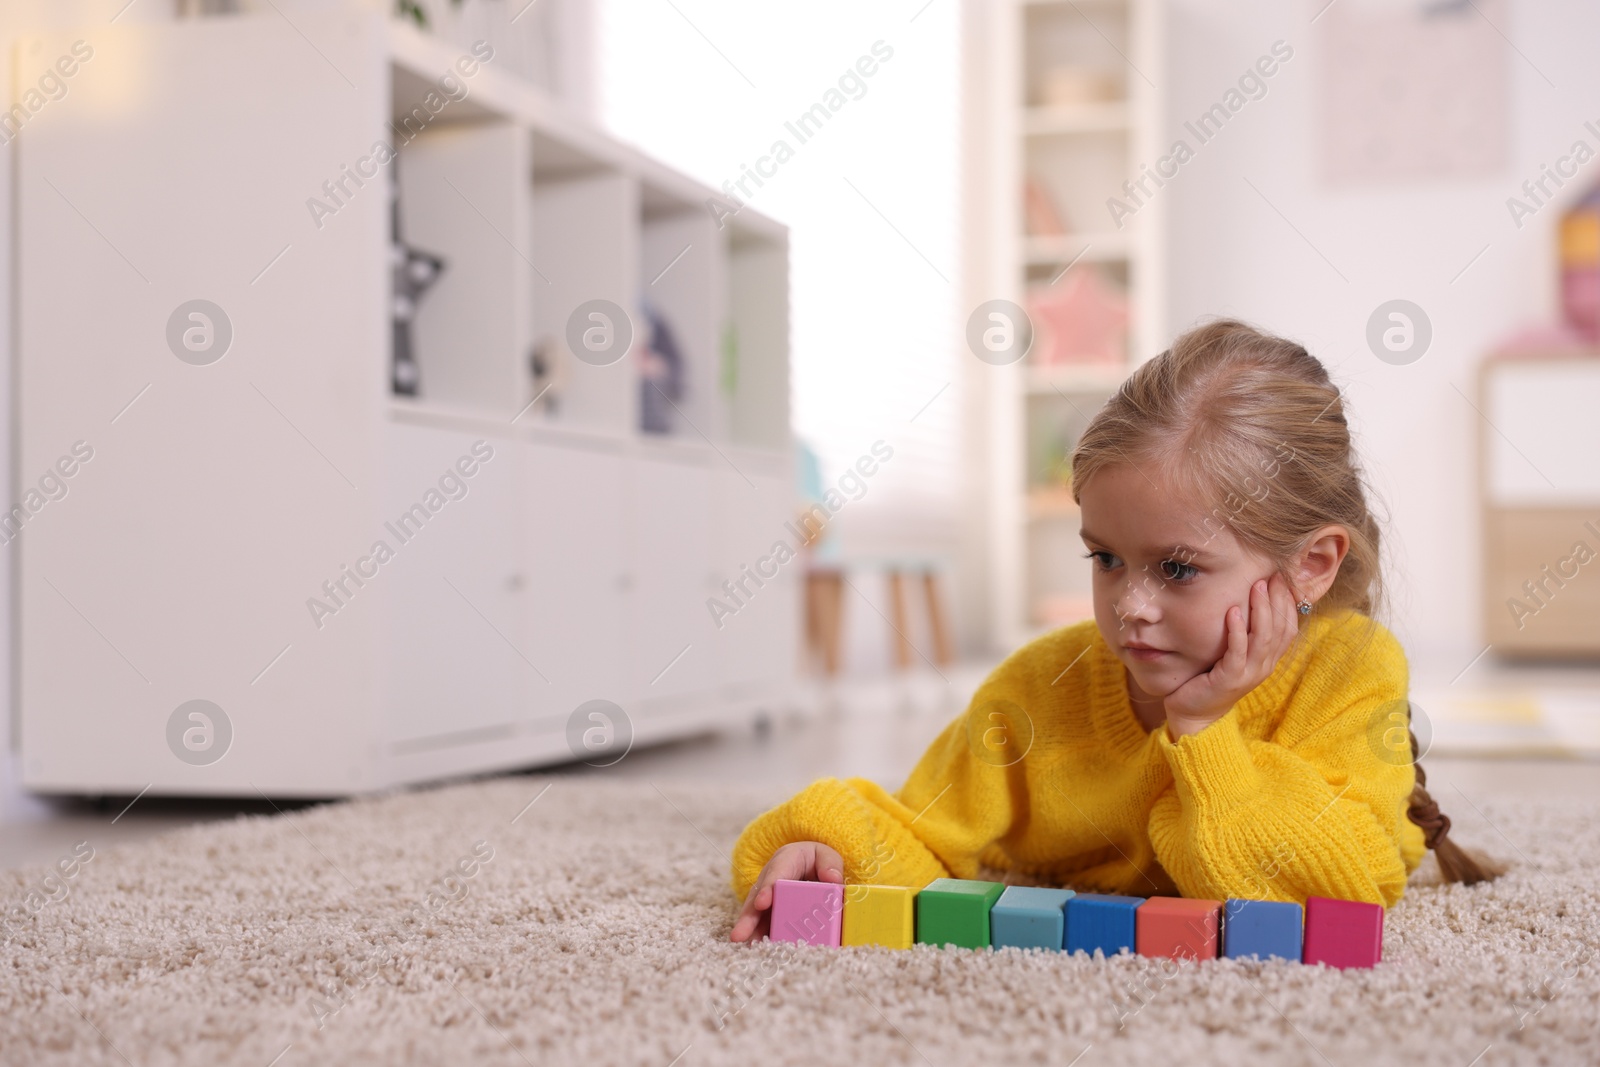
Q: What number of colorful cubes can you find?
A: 8